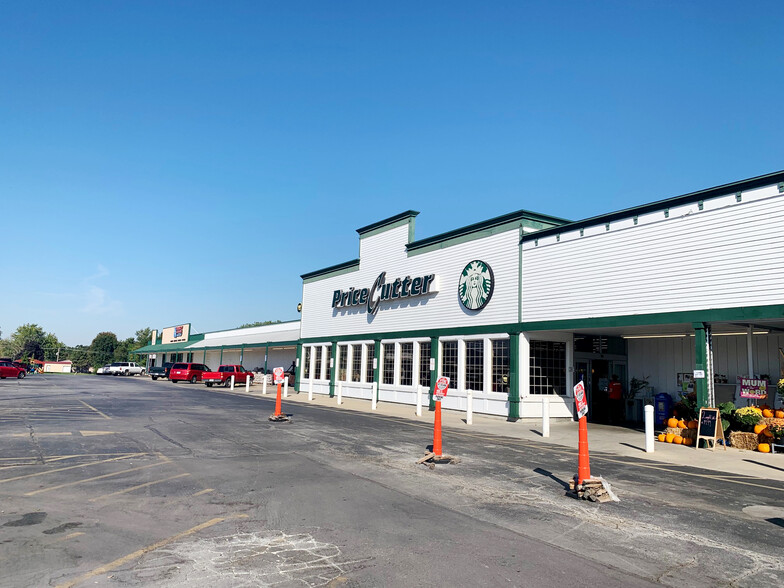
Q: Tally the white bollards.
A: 11